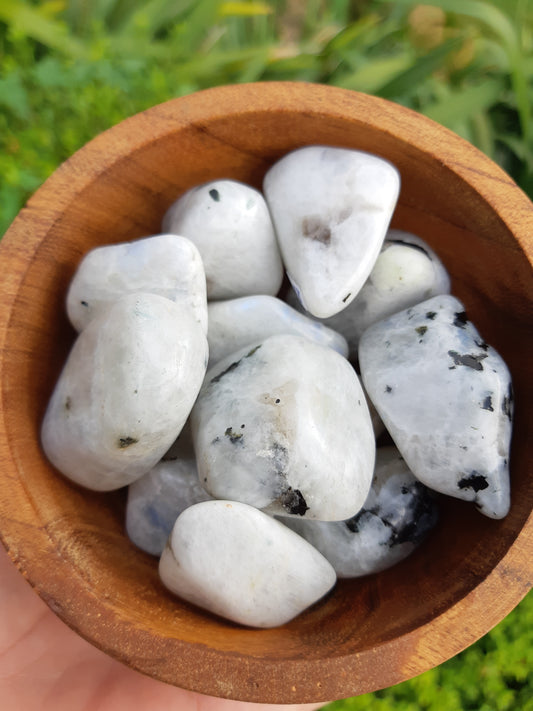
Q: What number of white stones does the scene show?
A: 11